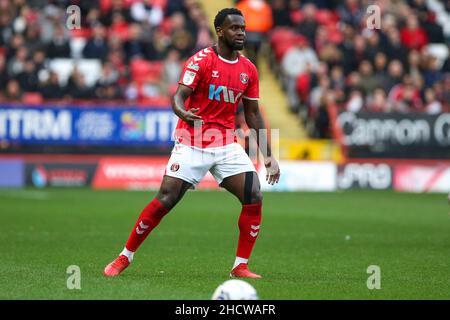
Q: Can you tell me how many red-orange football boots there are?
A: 2